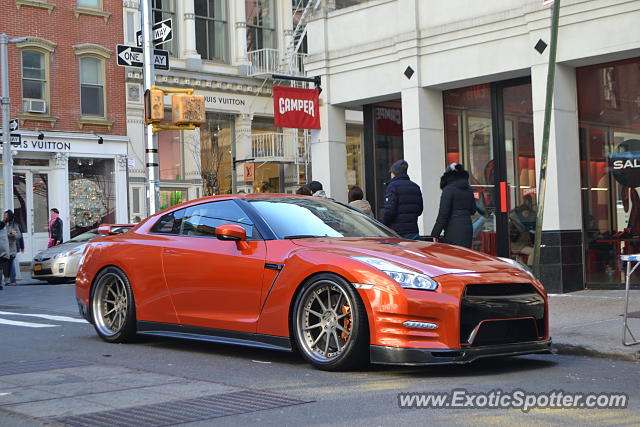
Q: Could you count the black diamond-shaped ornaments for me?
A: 2